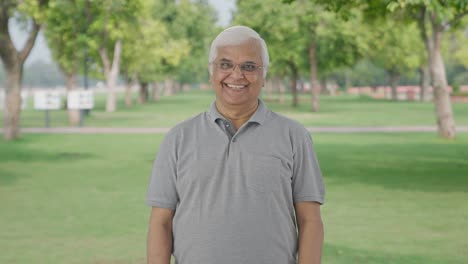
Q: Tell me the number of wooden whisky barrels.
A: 0